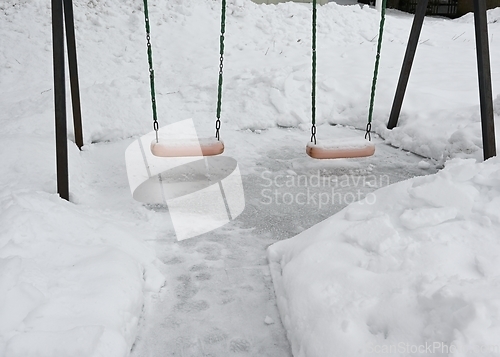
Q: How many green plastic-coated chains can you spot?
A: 4